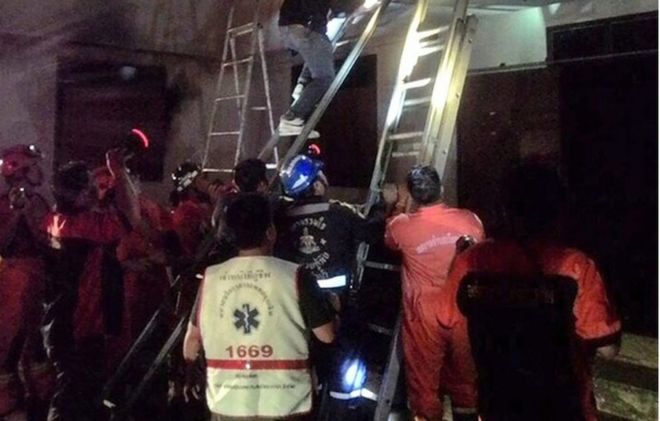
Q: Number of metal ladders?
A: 3